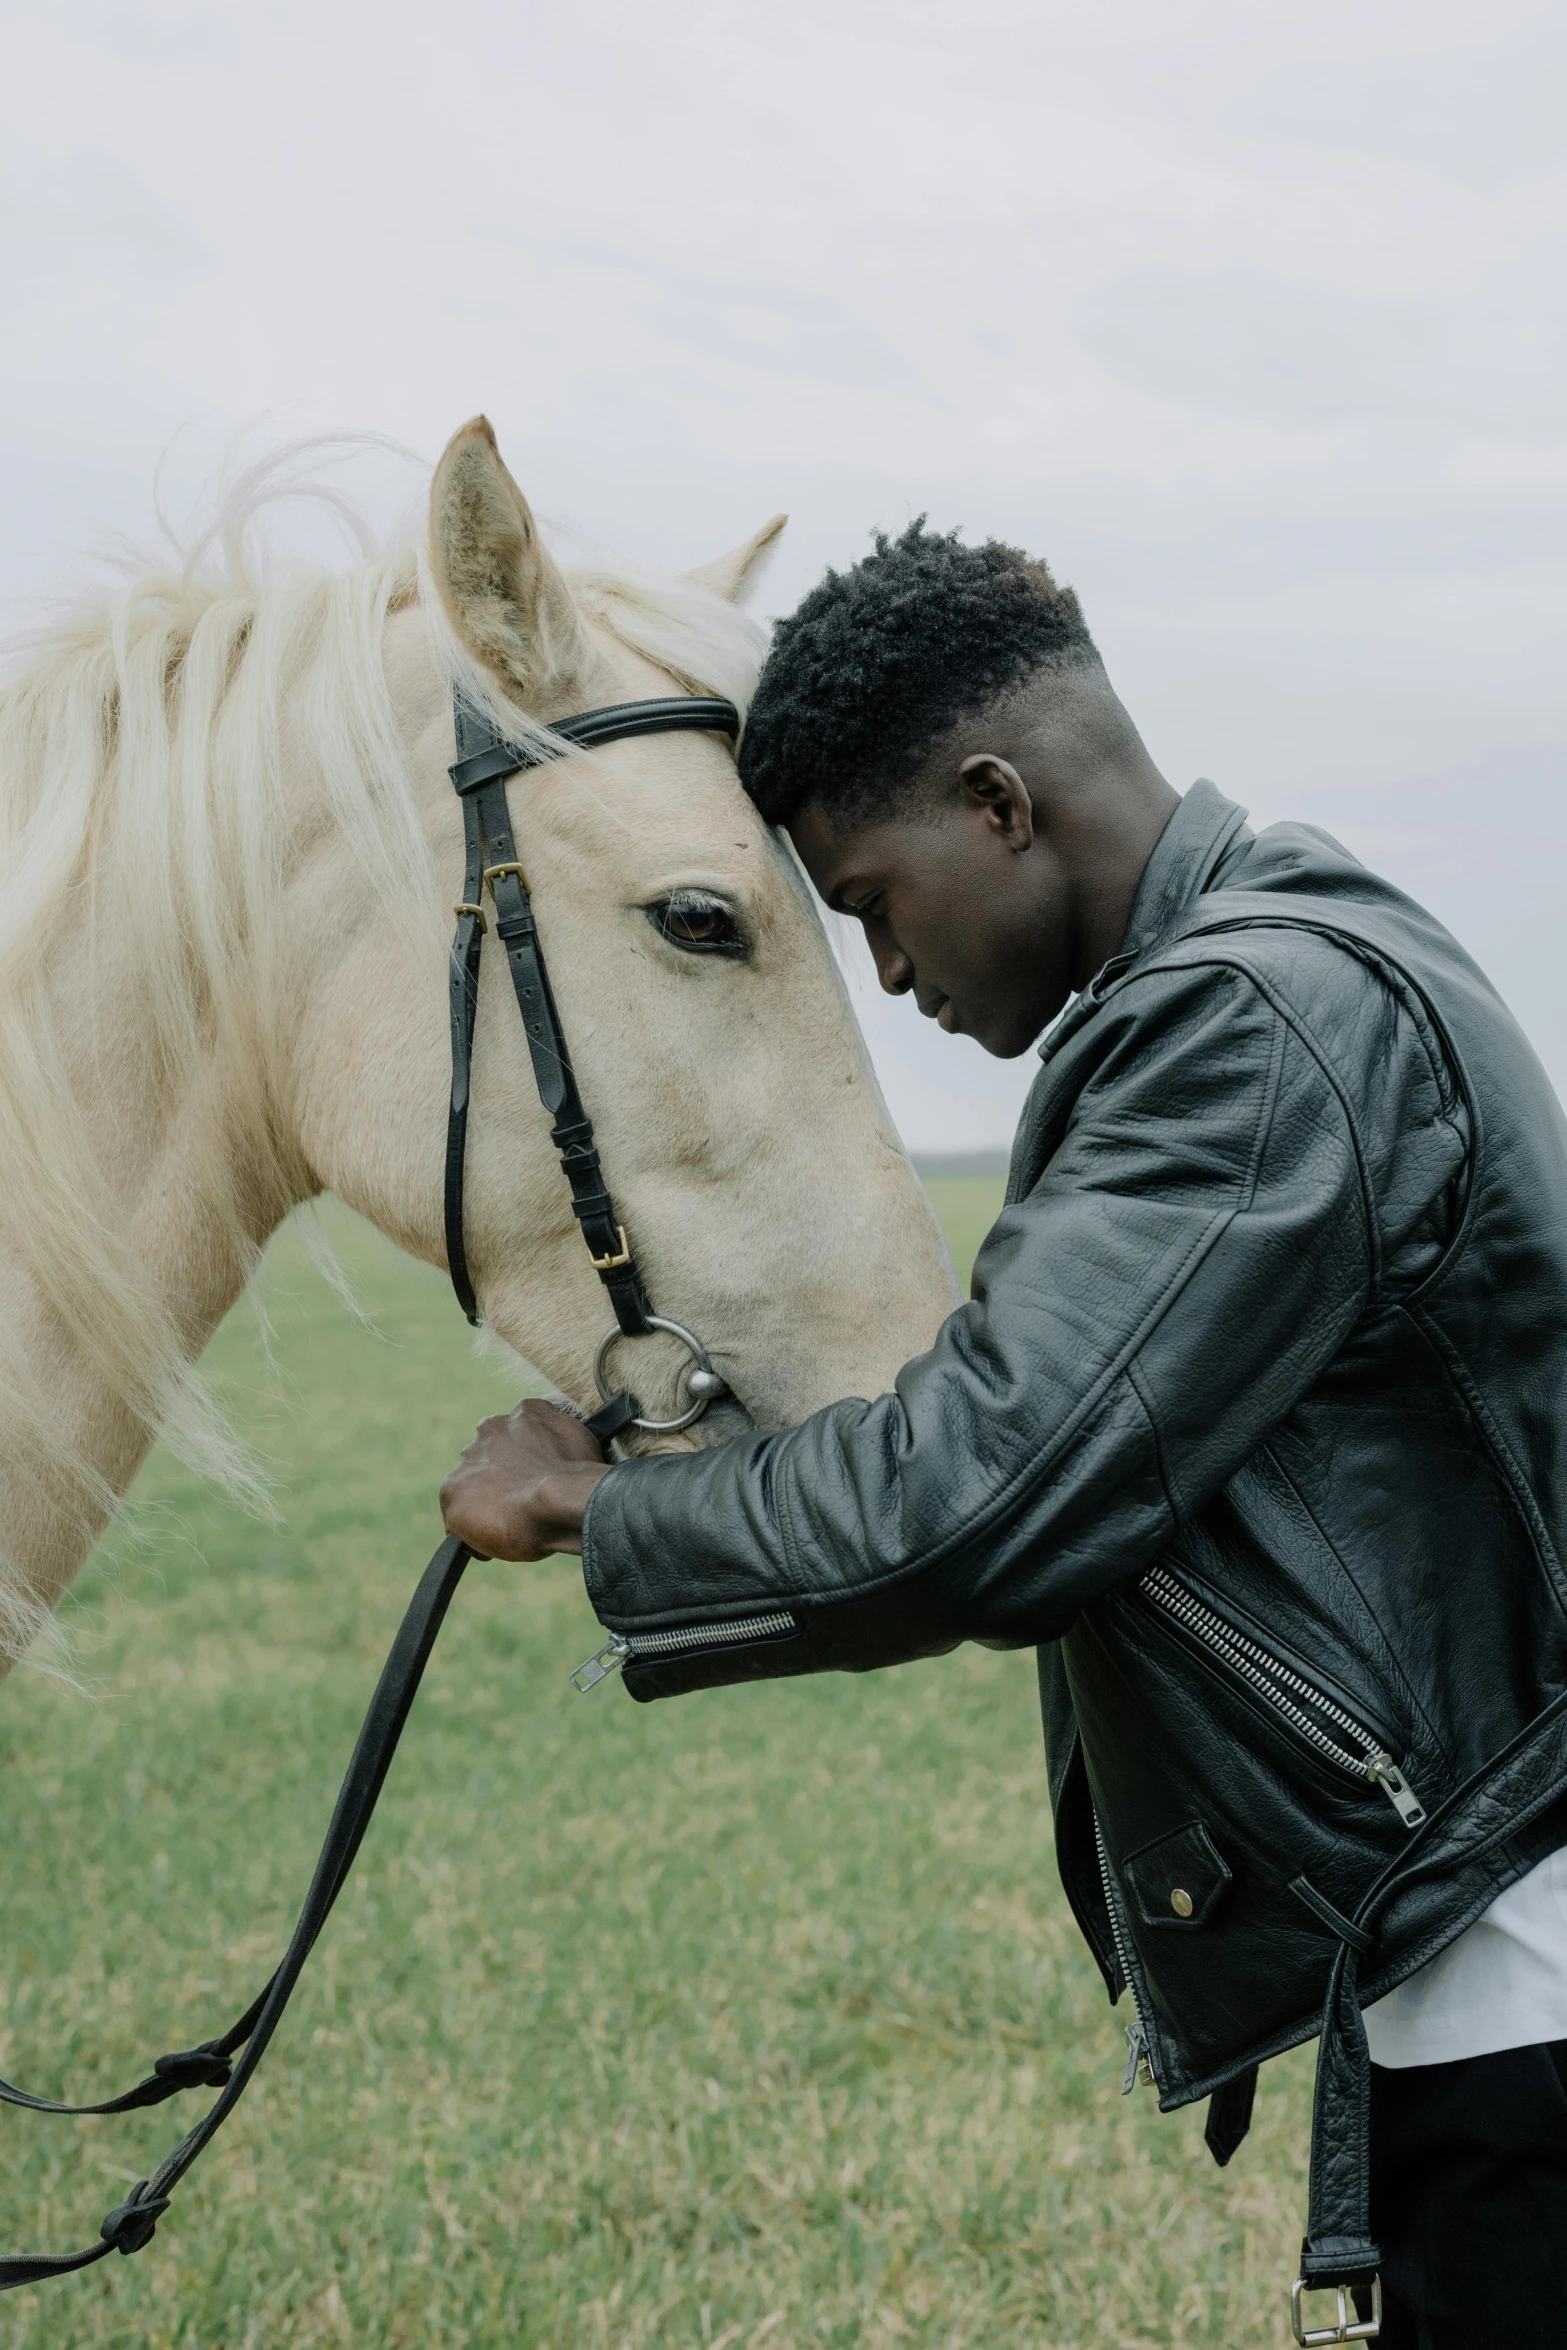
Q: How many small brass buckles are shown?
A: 3